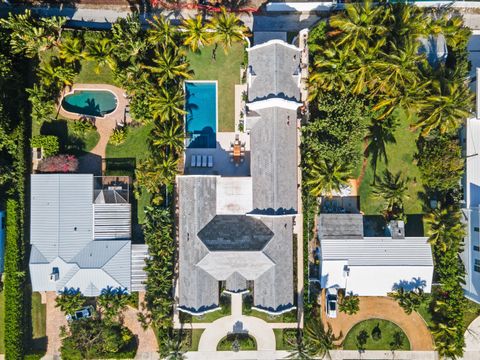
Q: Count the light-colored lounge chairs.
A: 4